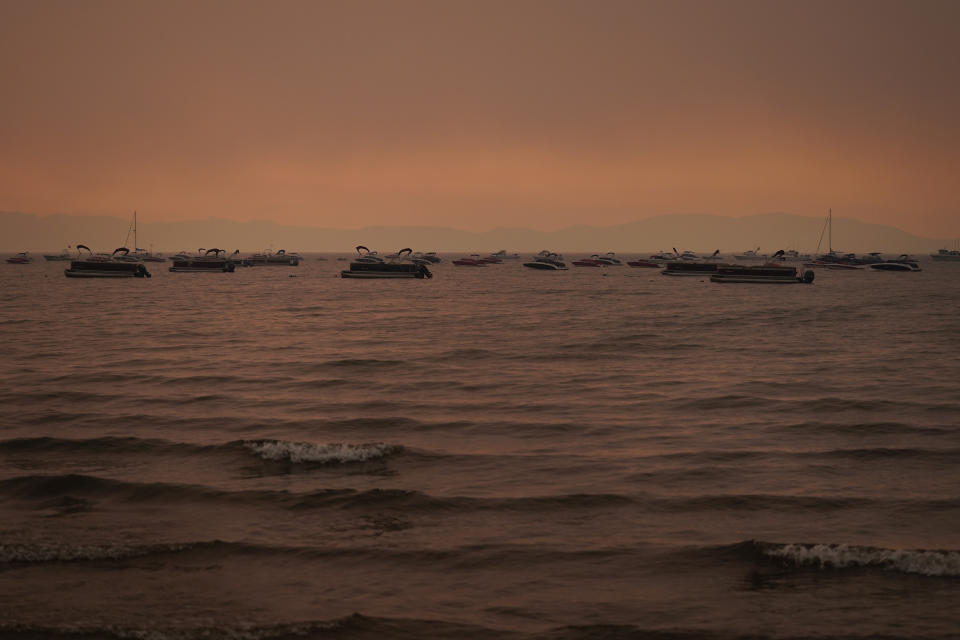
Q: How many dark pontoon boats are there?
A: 5